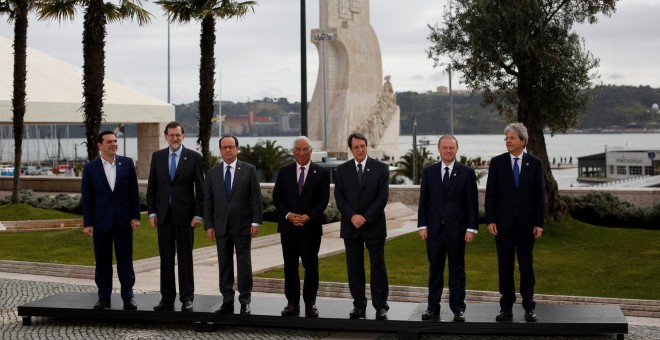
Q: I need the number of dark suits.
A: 7